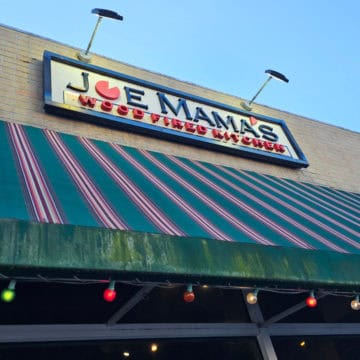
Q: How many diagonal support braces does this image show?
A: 2